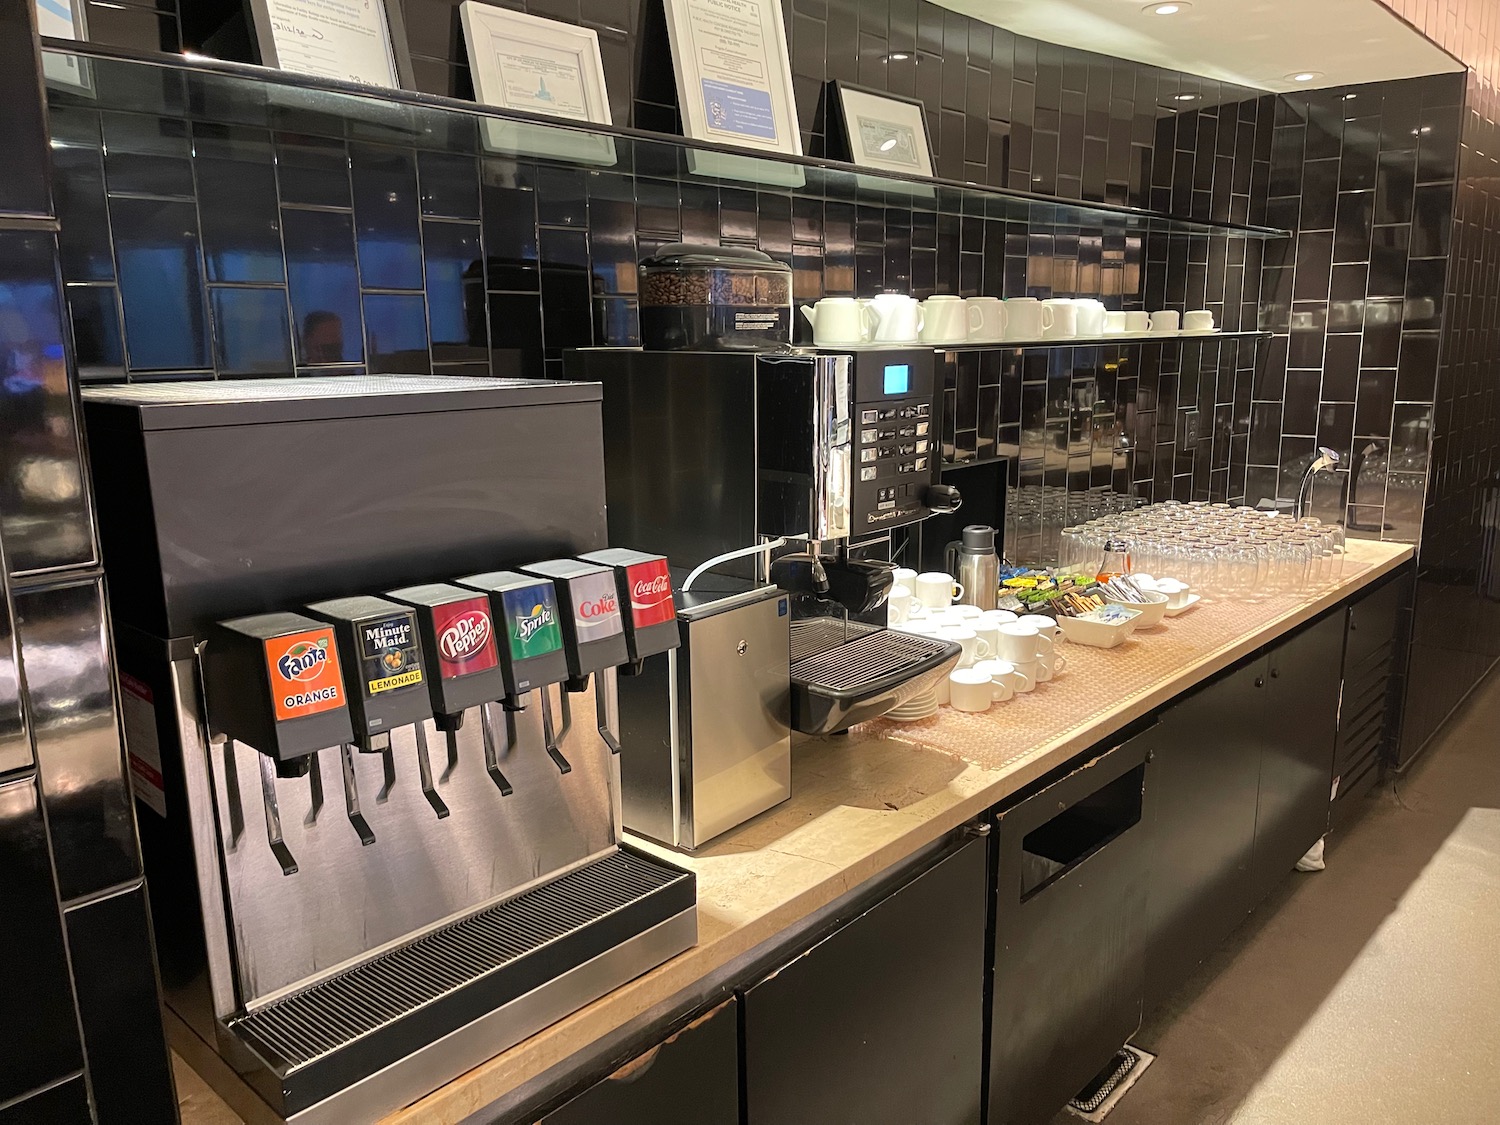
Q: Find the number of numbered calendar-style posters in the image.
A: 0